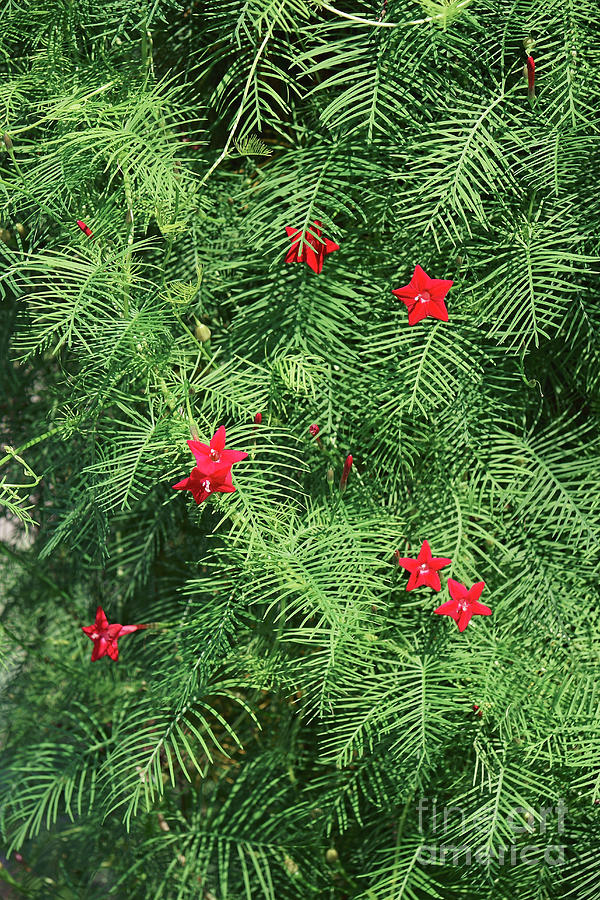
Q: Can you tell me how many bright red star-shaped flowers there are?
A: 7